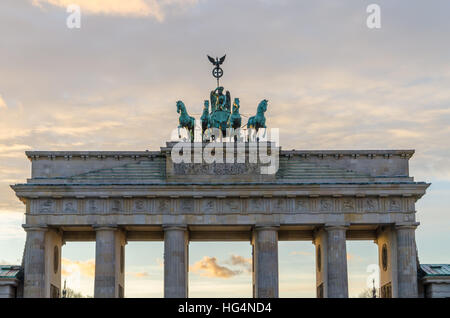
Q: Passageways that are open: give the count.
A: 5